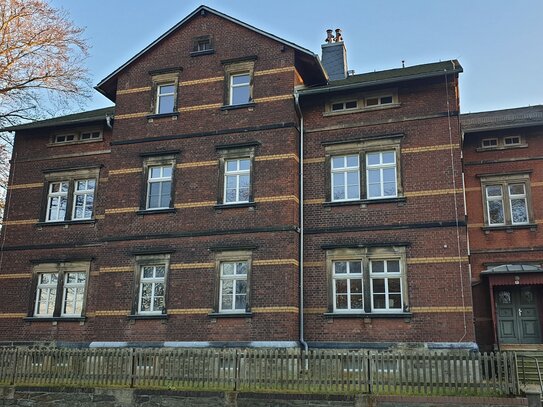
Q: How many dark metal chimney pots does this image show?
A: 2